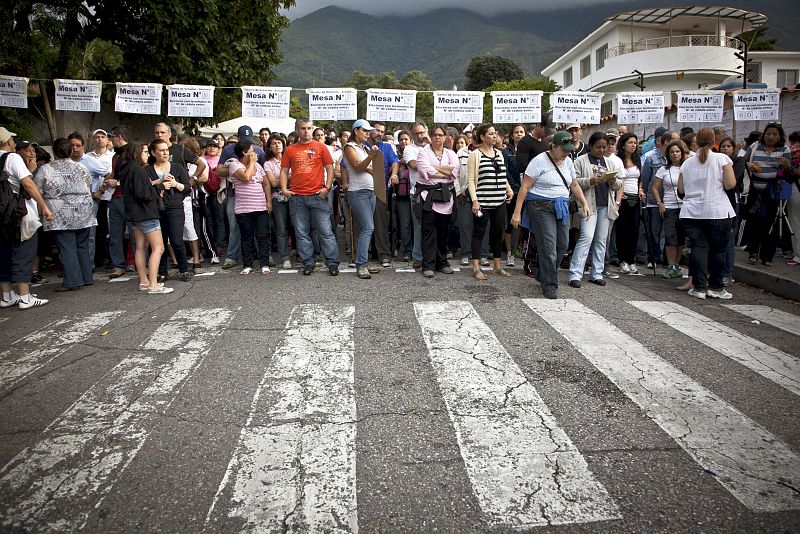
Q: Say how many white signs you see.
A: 13